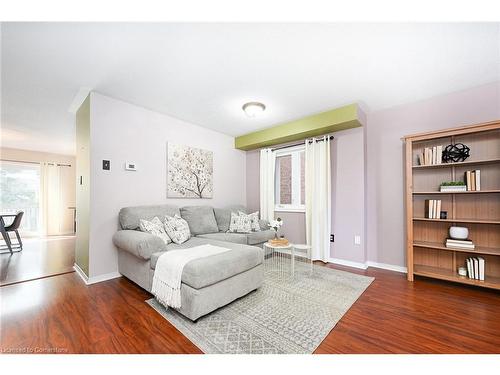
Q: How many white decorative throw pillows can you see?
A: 4